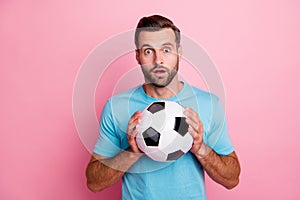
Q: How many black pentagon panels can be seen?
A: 4